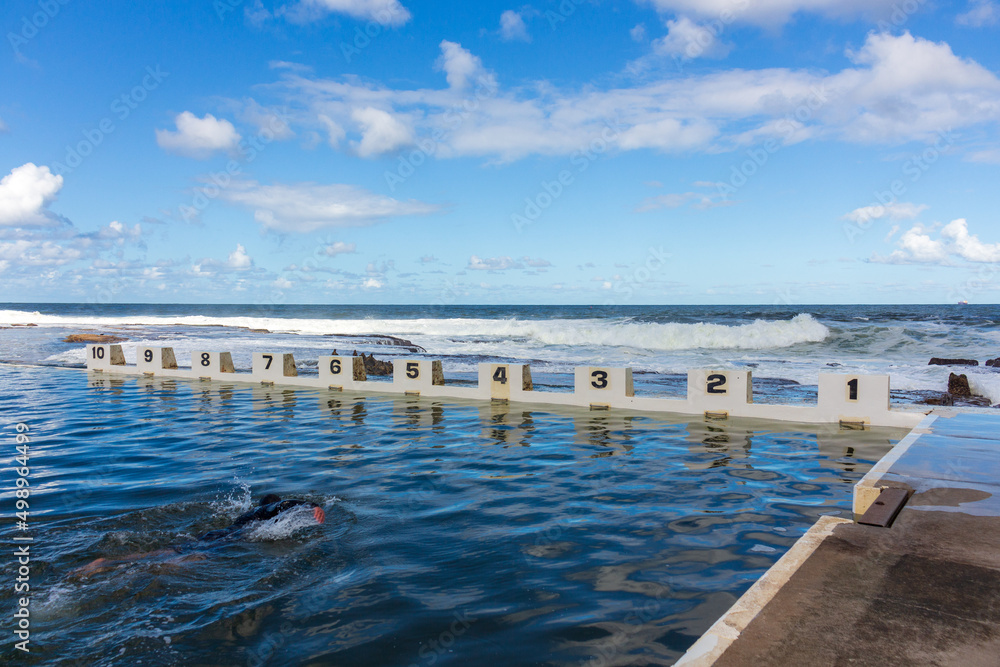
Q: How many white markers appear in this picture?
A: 10